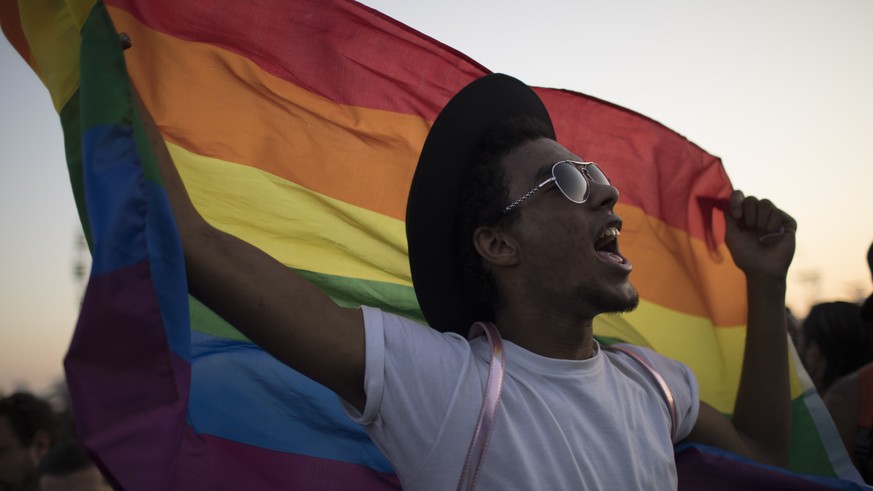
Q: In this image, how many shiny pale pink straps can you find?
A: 2